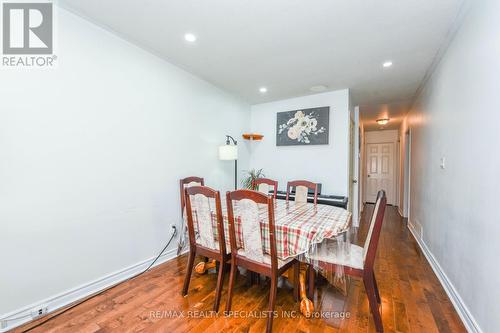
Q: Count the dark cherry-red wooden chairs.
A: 6